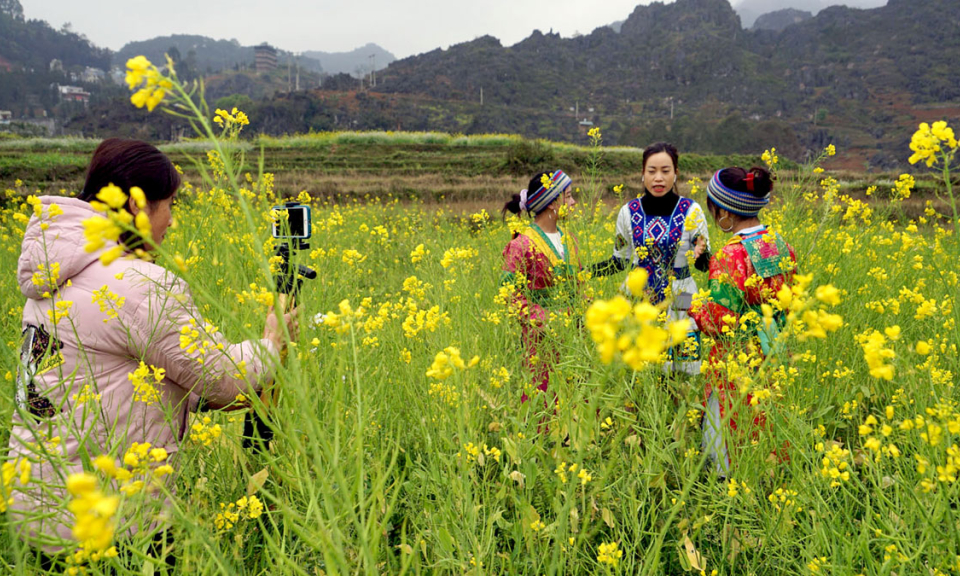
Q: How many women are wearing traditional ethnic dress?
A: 3